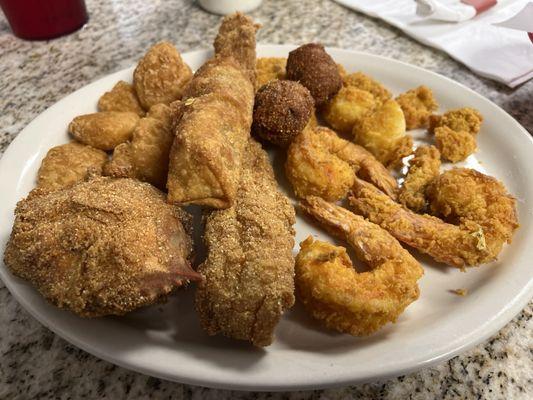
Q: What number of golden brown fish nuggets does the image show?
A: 5